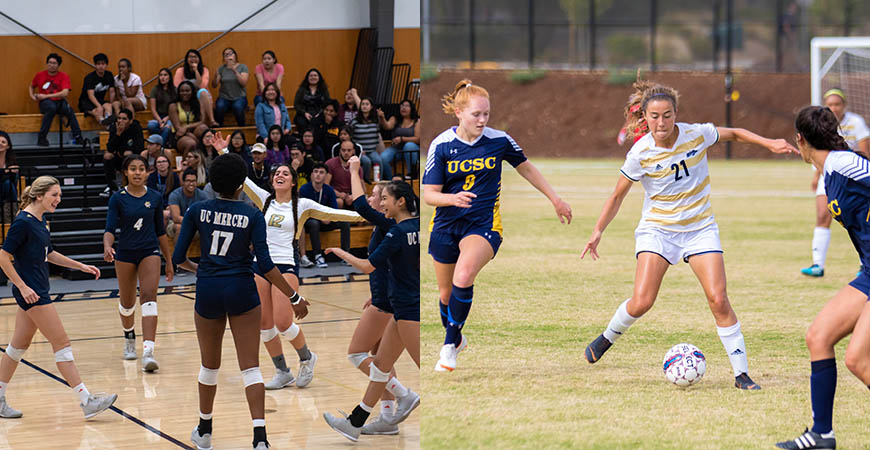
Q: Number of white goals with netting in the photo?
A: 1